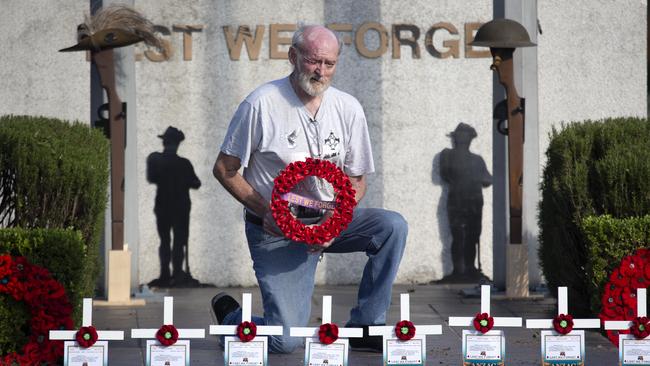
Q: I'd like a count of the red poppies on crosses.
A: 8